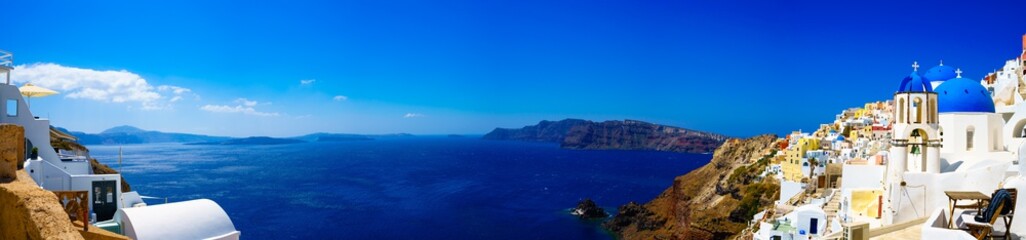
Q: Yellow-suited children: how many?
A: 0